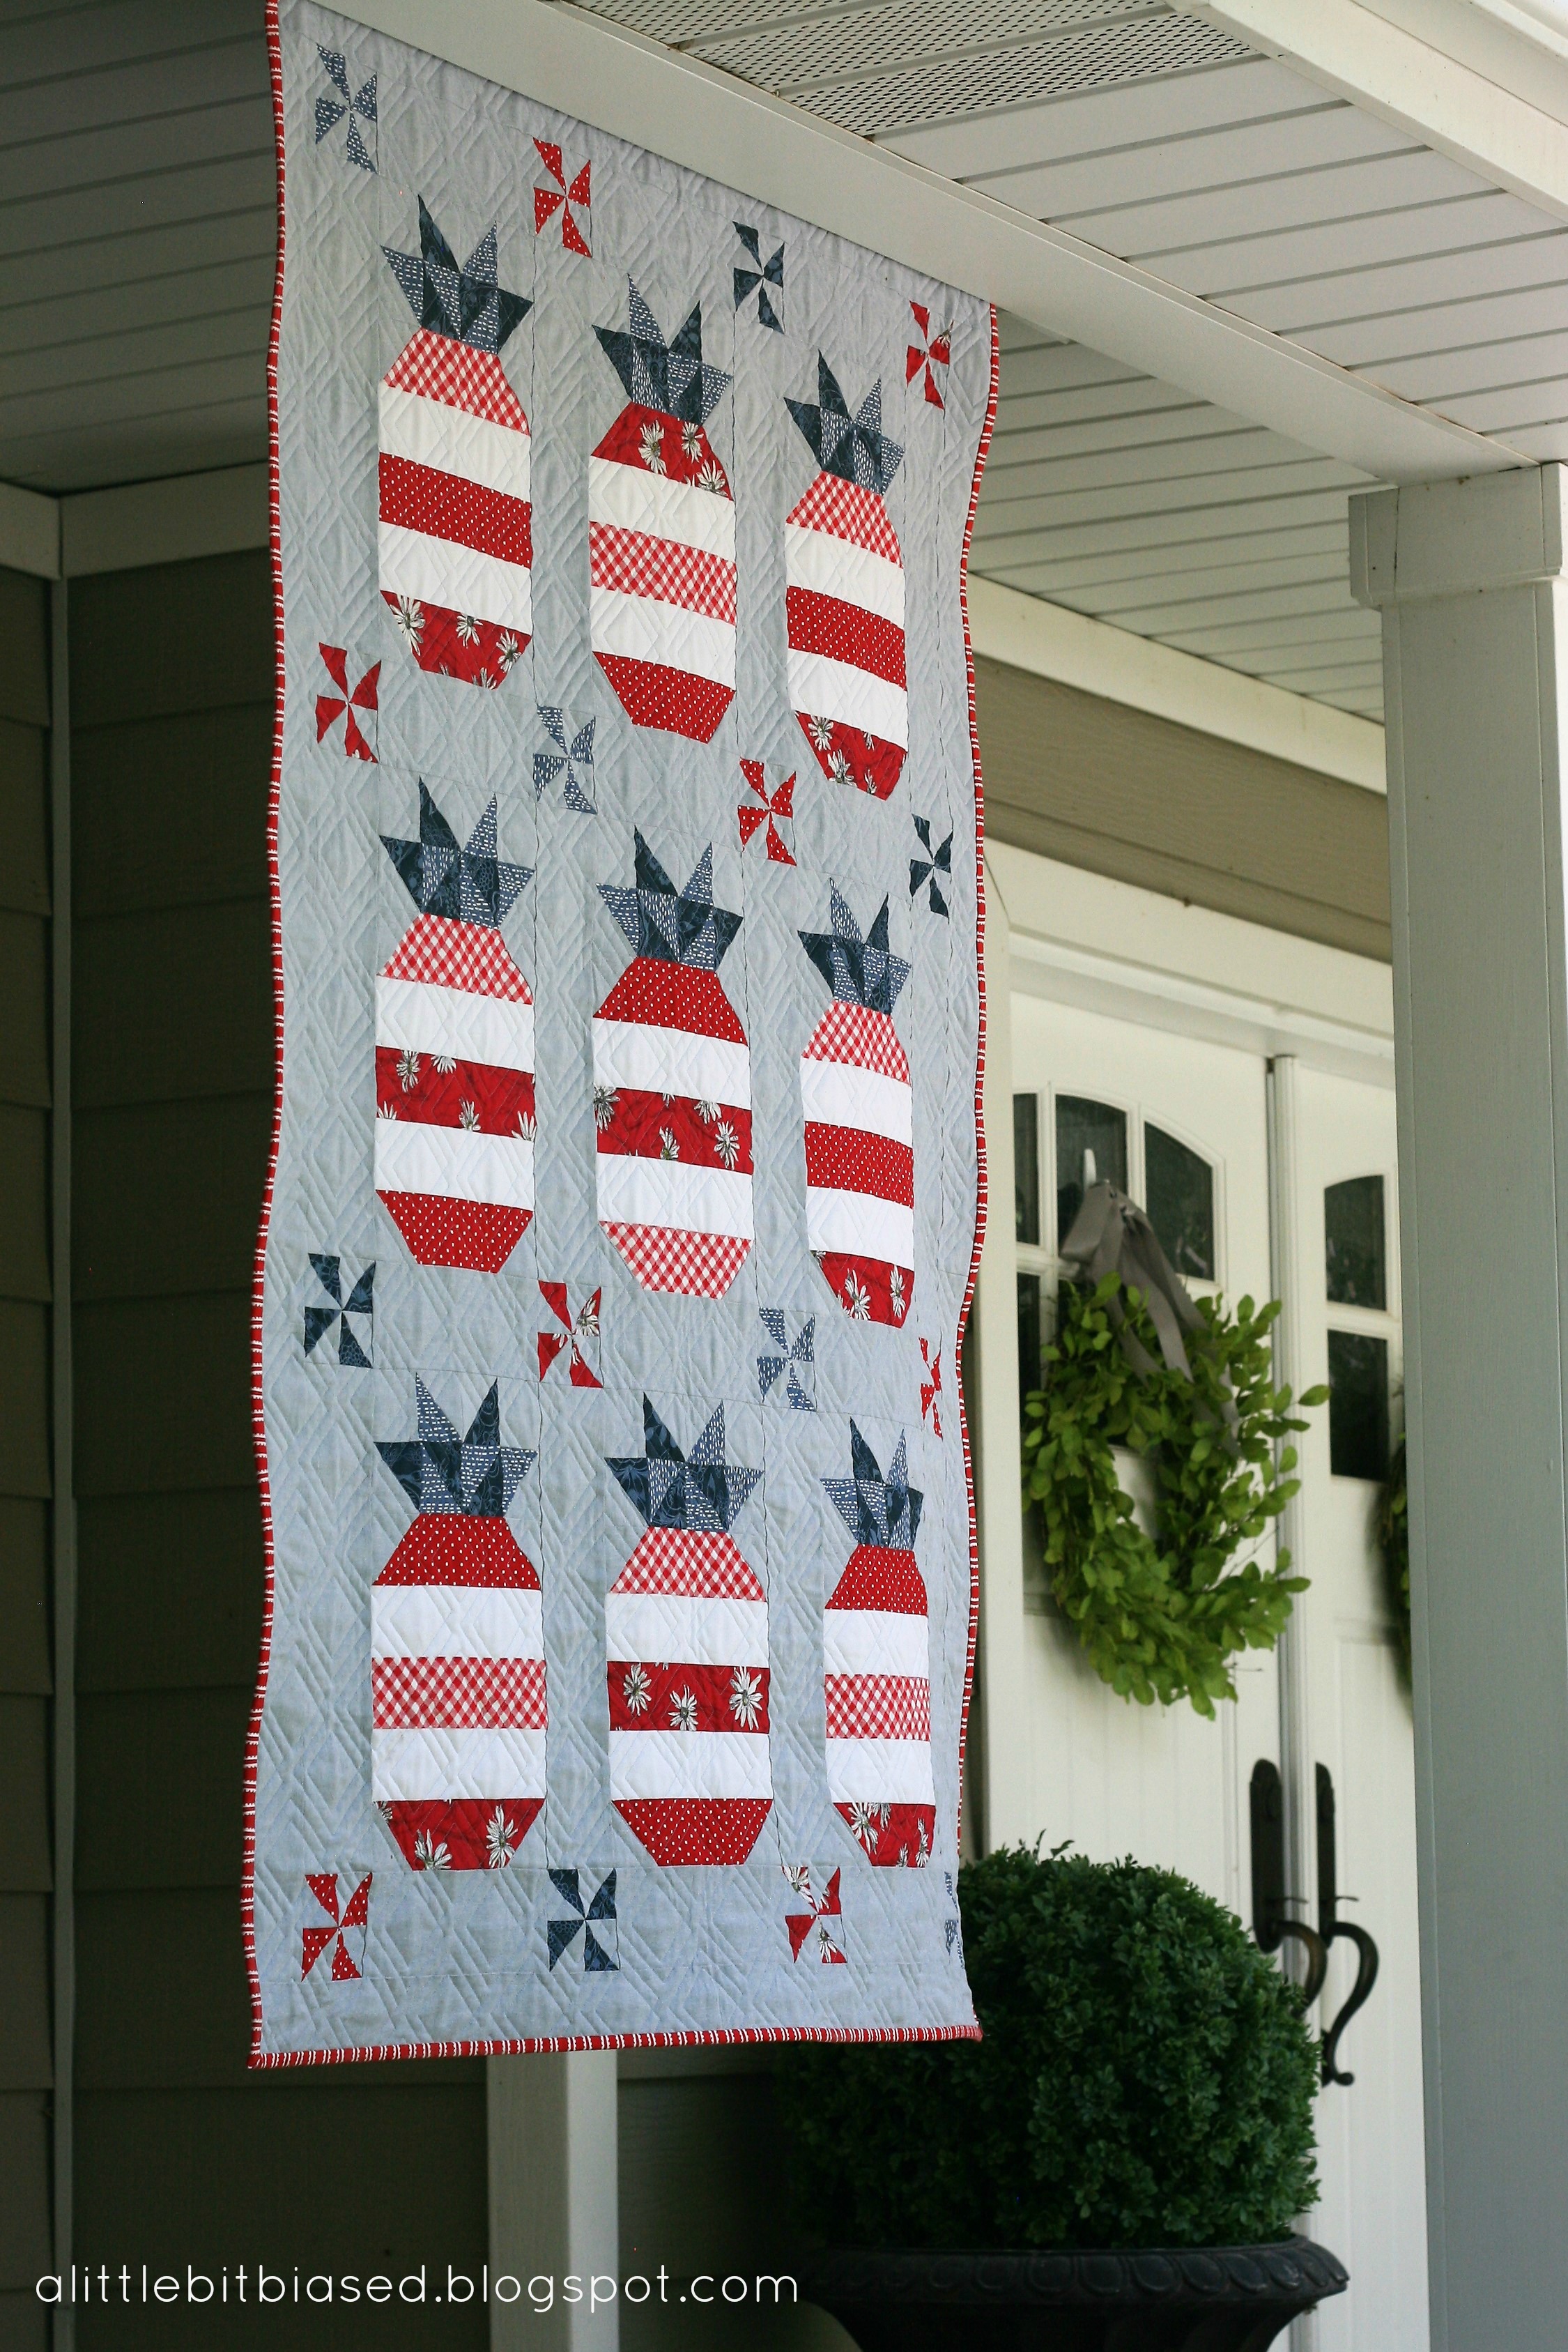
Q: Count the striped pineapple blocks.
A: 9